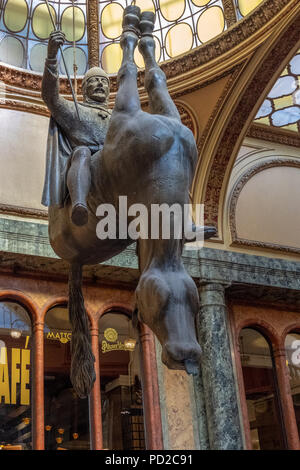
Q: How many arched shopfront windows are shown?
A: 5